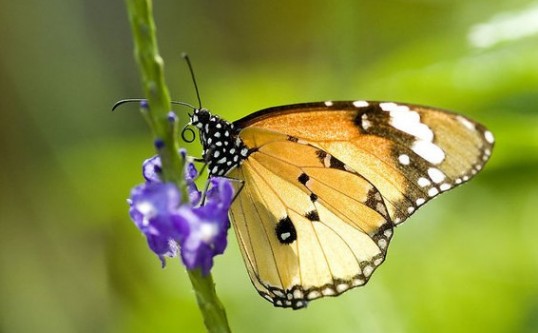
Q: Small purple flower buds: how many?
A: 4